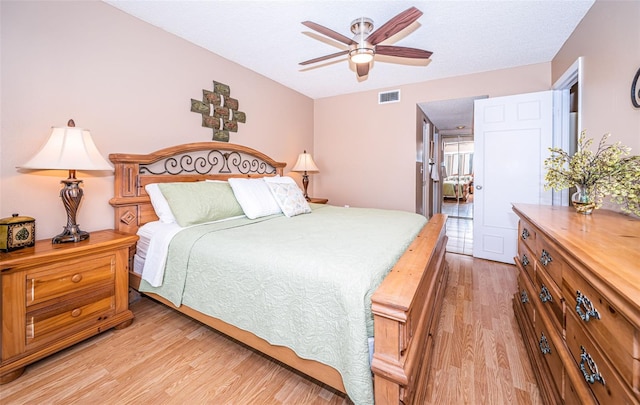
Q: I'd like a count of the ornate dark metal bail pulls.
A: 8